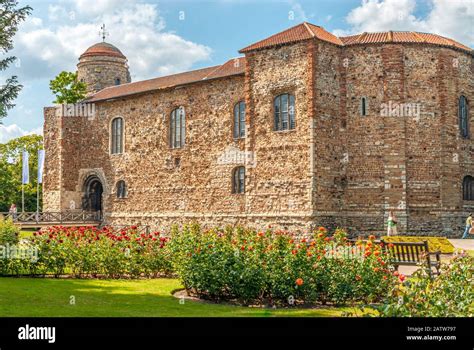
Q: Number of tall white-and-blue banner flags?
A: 2